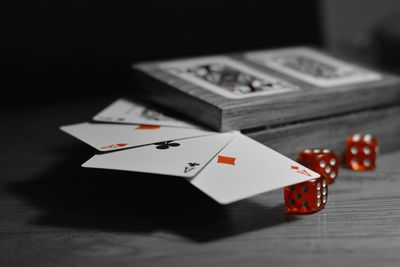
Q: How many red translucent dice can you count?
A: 3